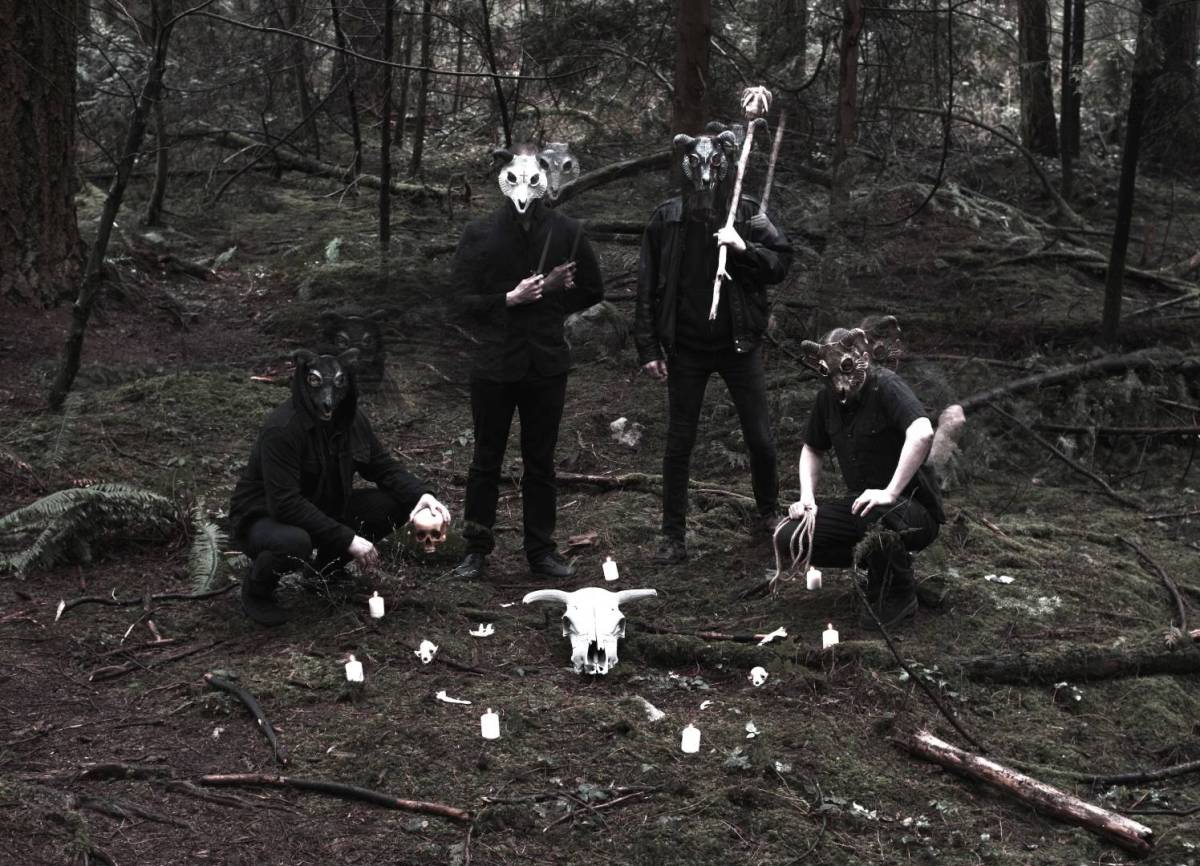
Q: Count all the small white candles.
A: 7